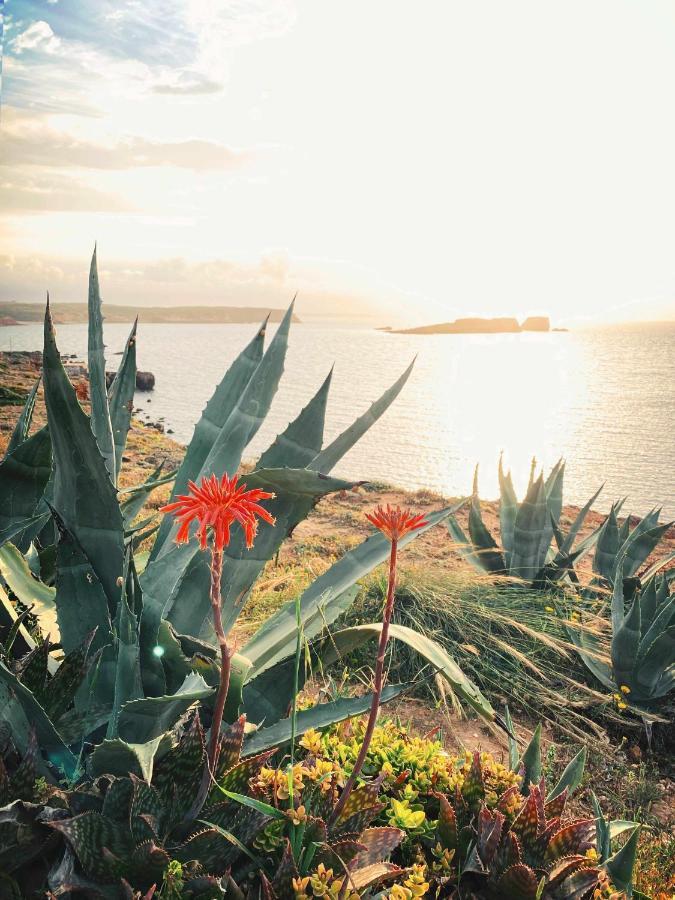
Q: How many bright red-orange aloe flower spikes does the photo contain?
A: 2